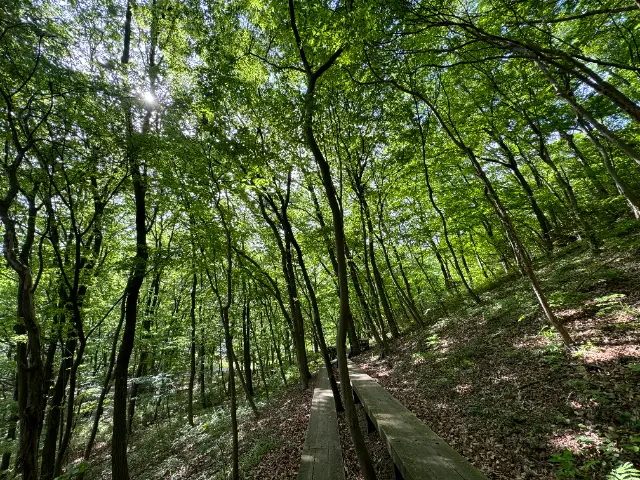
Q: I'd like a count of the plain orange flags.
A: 0